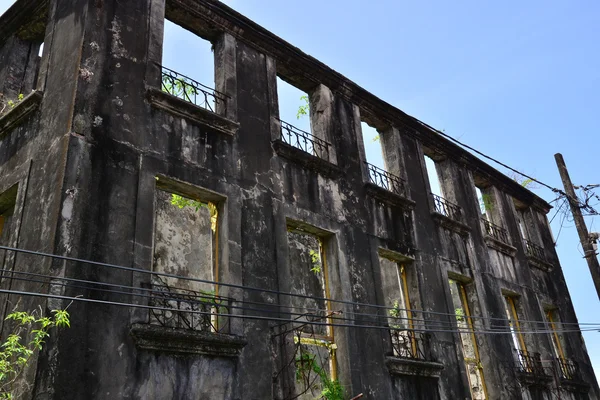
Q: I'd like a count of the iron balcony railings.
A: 10